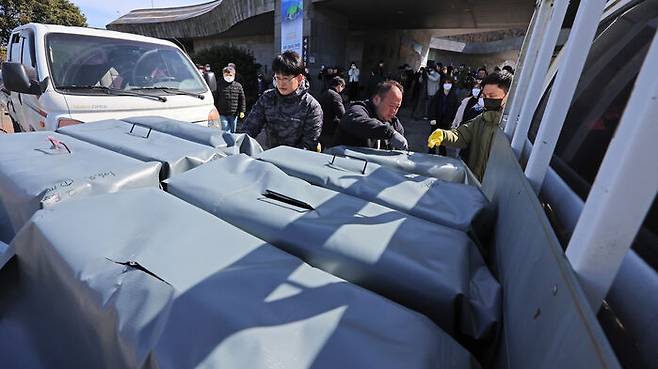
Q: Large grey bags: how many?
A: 7